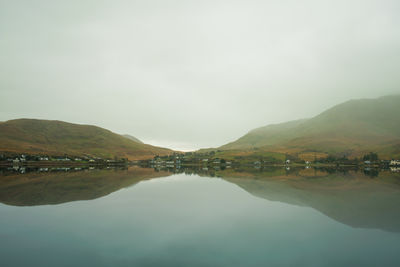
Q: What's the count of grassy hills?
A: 2